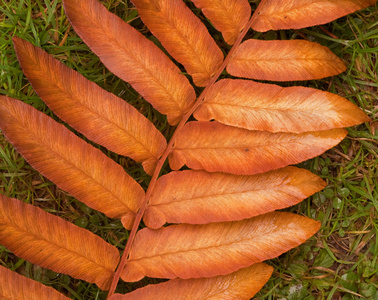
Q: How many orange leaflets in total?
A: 14